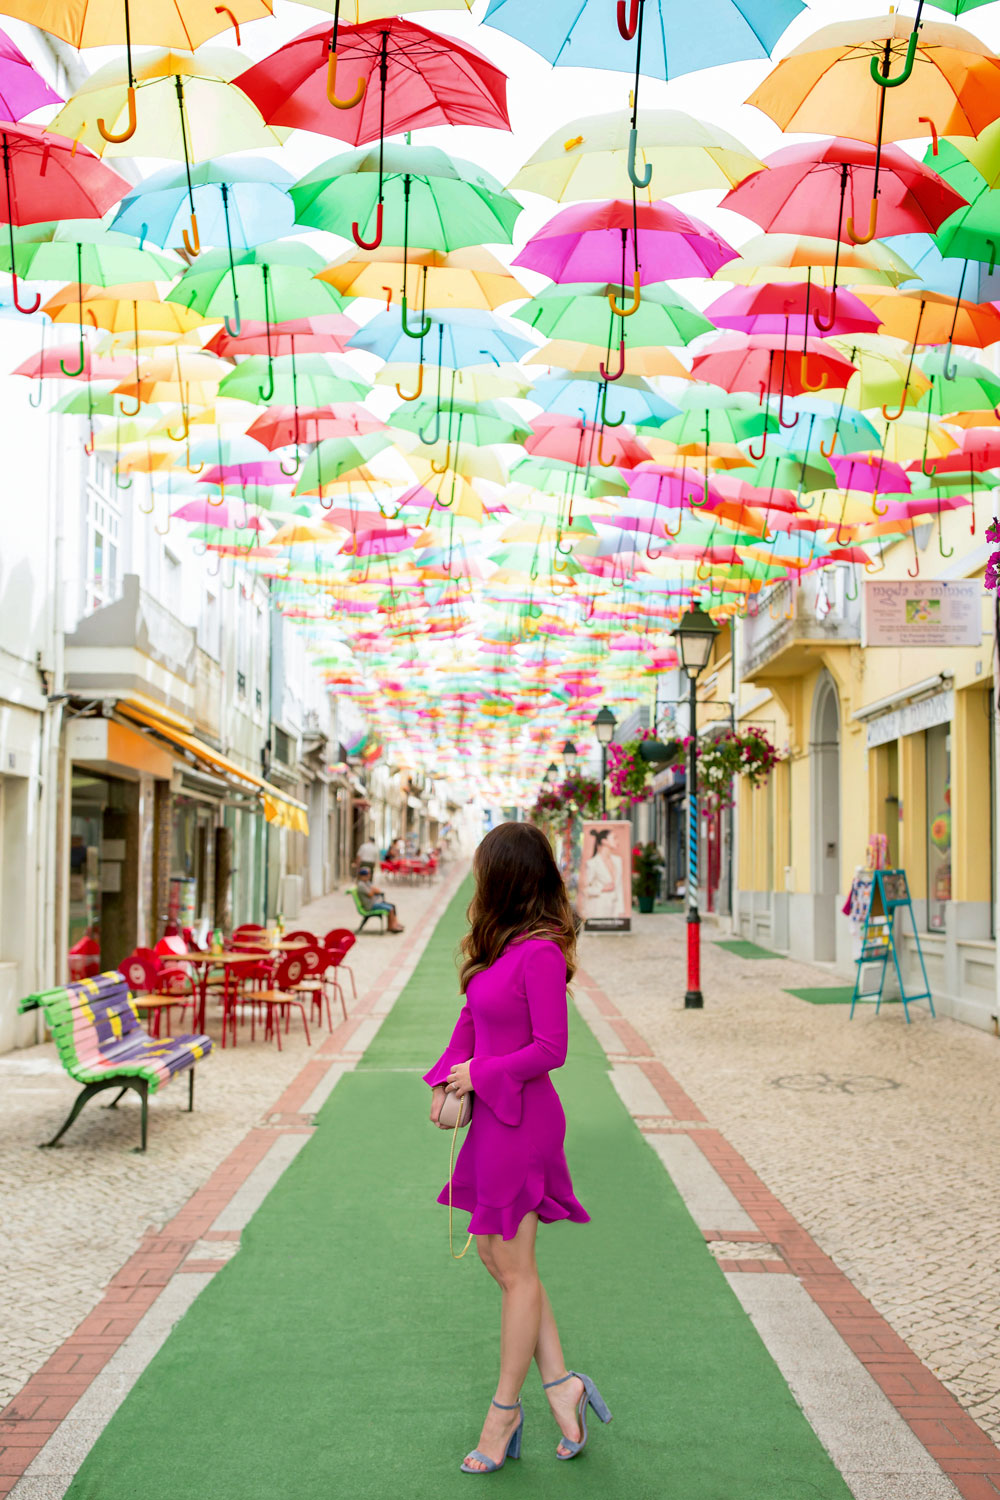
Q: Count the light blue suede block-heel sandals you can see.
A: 2